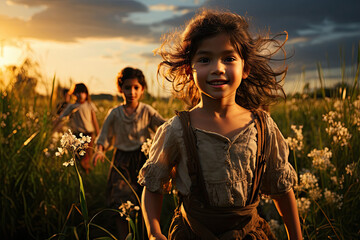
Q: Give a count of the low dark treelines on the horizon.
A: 2